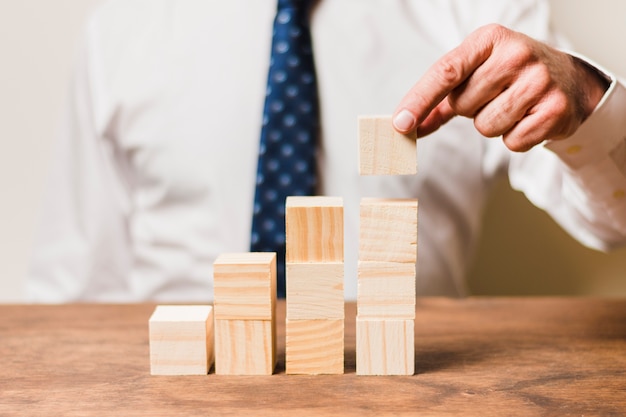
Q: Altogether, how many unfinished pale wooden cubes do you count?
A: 10